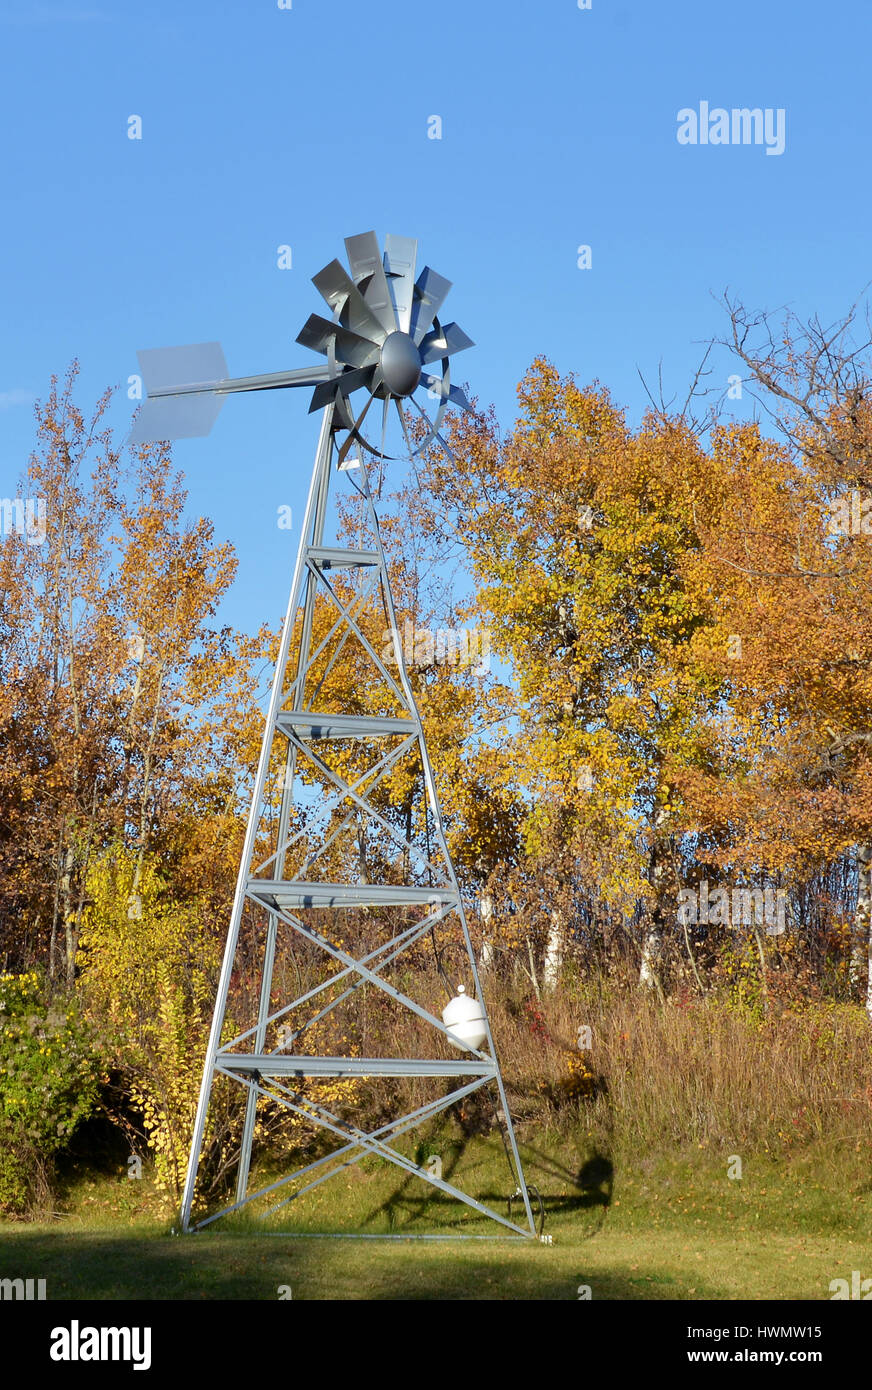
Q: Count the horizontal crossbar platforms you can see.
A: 4